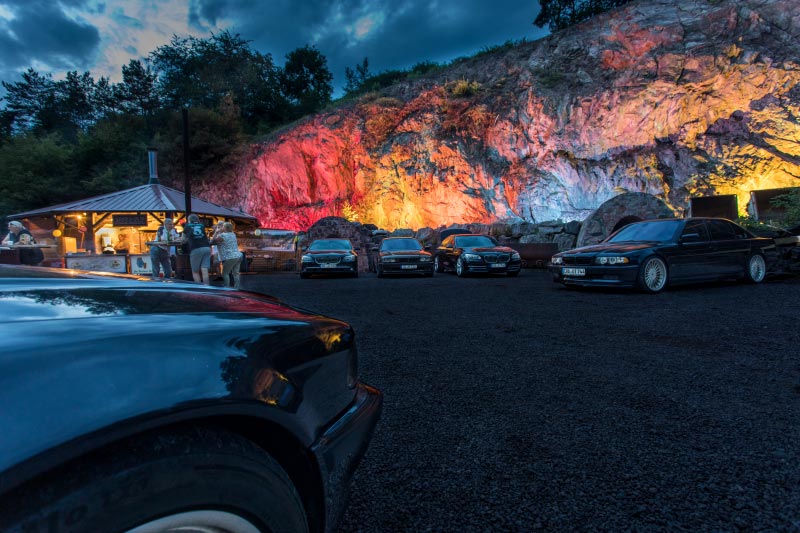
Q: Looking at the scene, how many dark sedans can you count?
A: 5